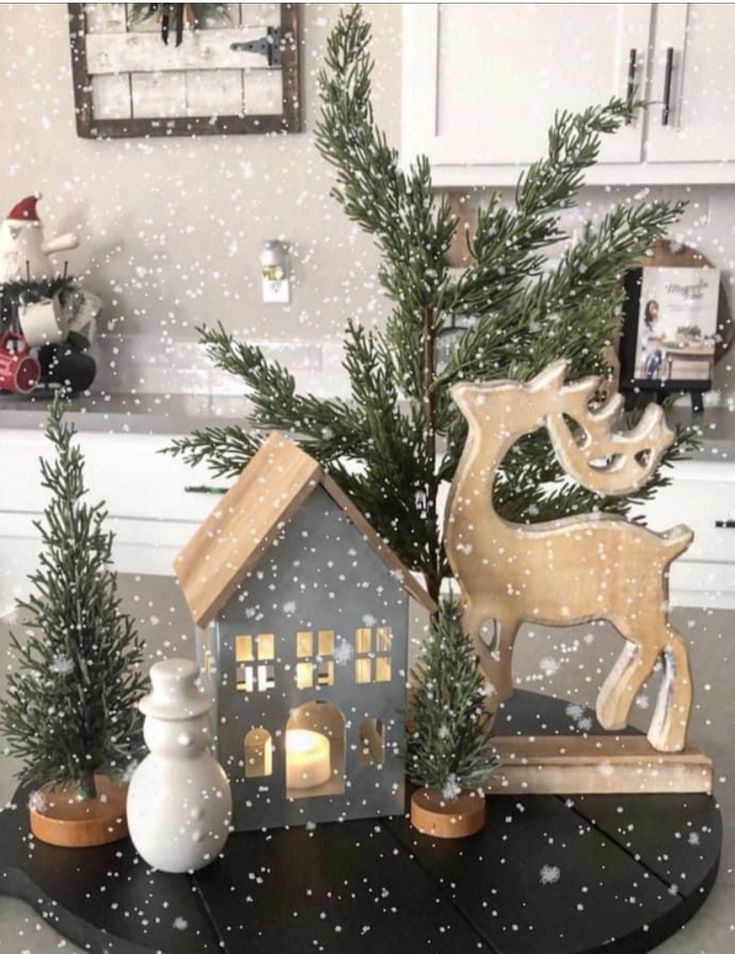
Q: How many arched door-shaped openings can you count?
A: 3